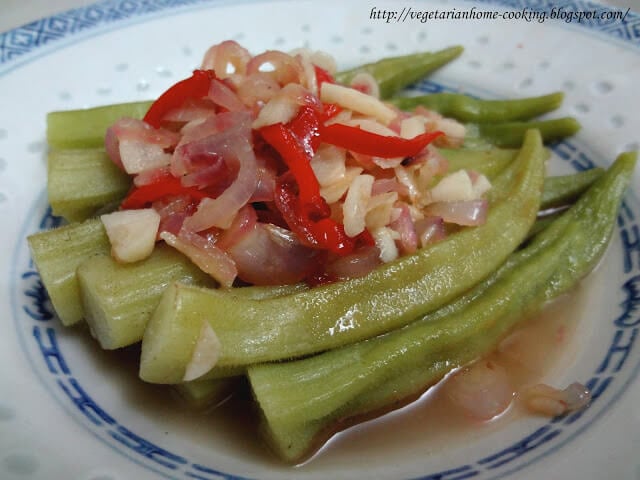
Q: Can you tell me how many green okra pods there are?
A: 7